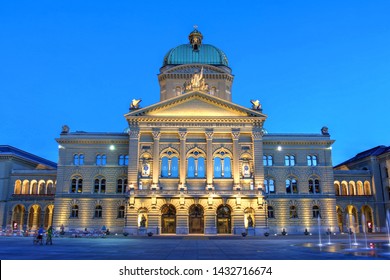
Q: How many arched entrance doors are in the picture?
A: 3